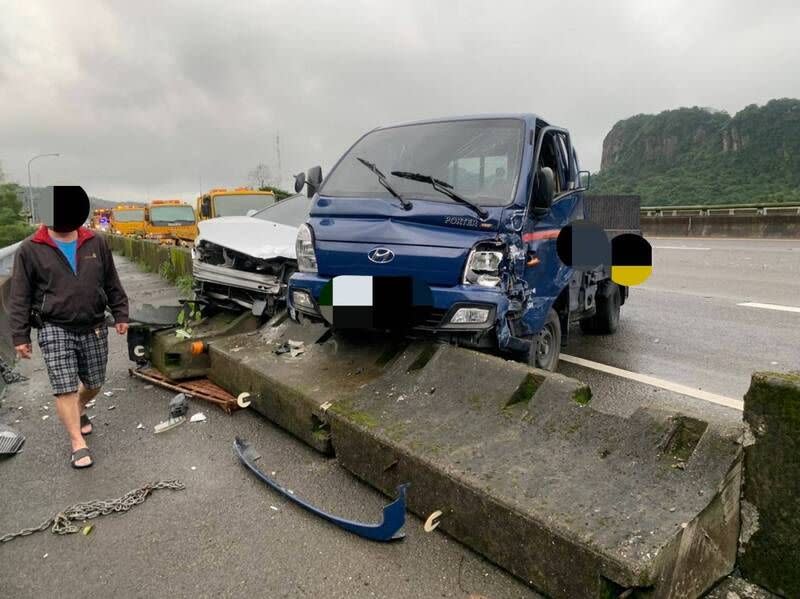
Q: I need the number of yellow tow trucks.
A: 3